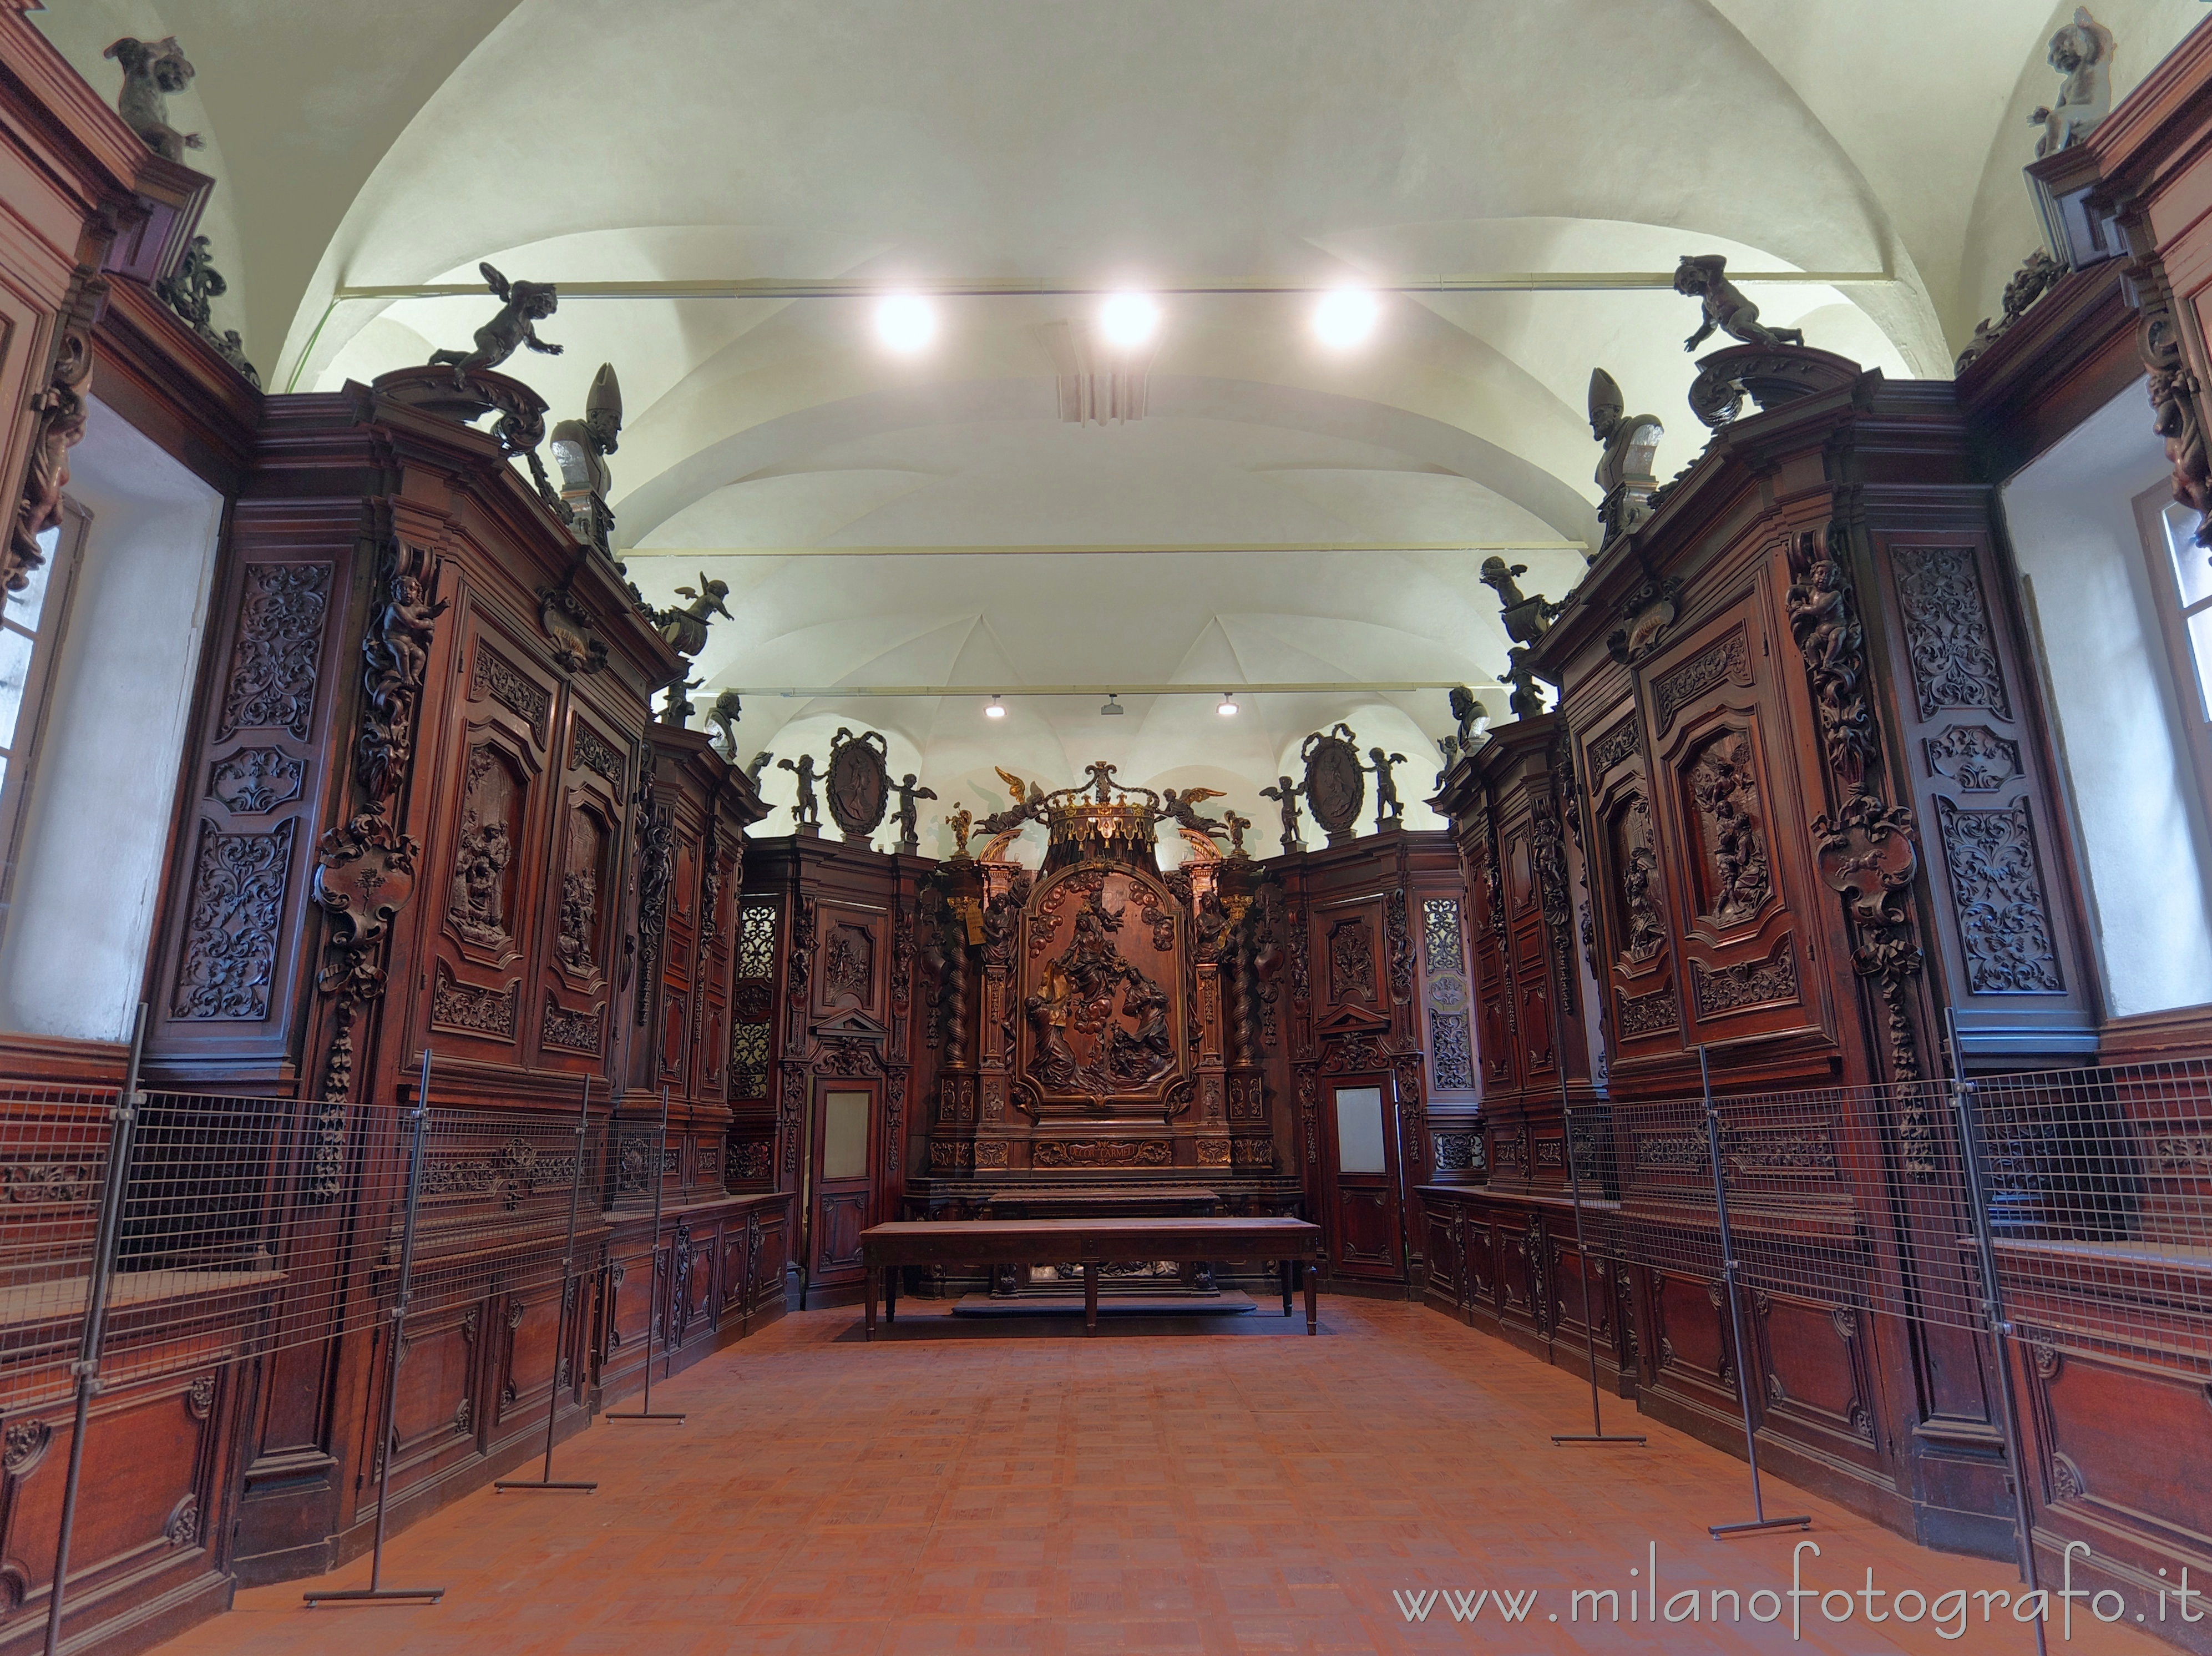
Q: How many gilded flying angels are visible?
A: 2